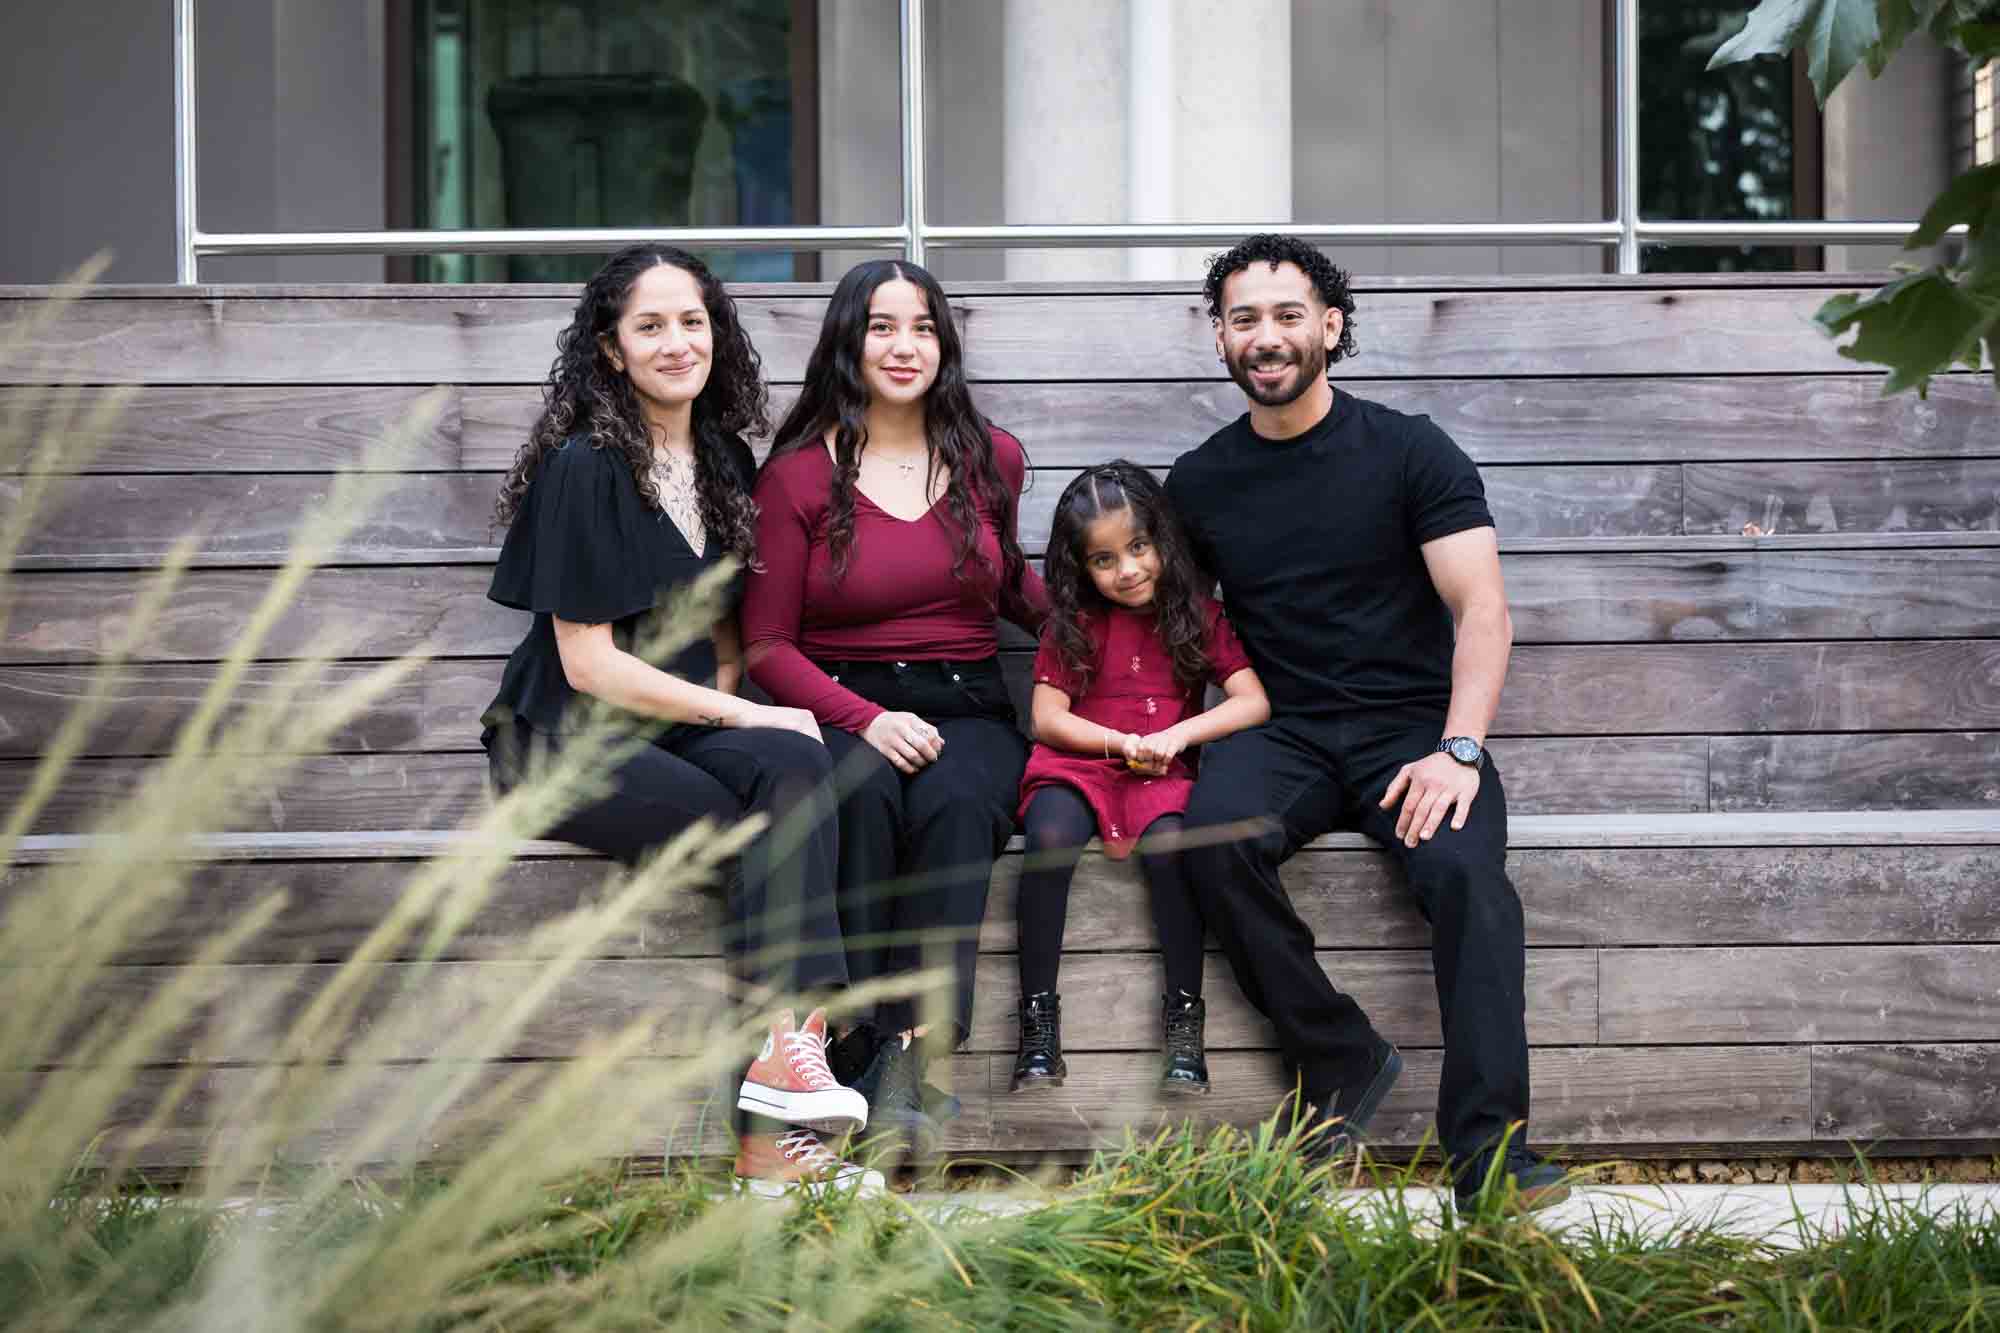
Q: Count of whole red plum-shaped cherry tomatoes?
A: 0